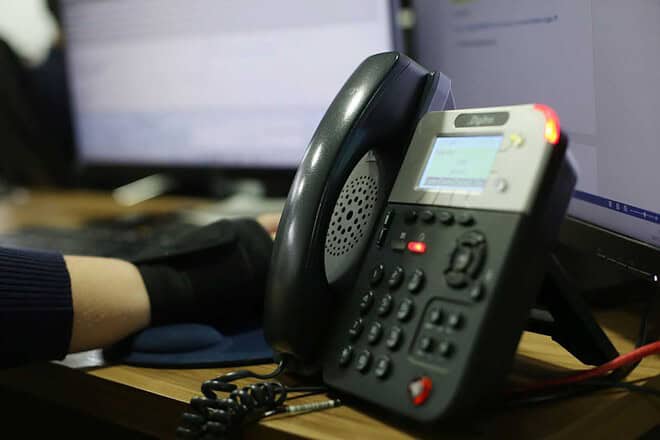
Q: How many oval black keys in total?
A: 12